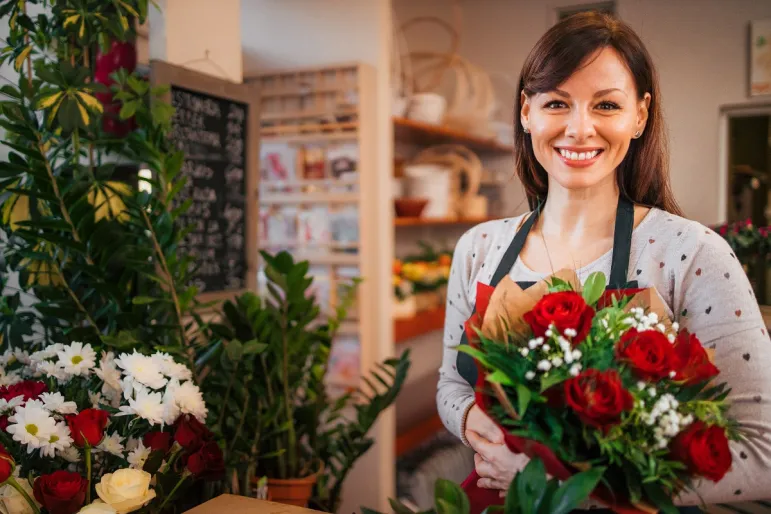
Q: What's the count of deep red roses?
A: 11